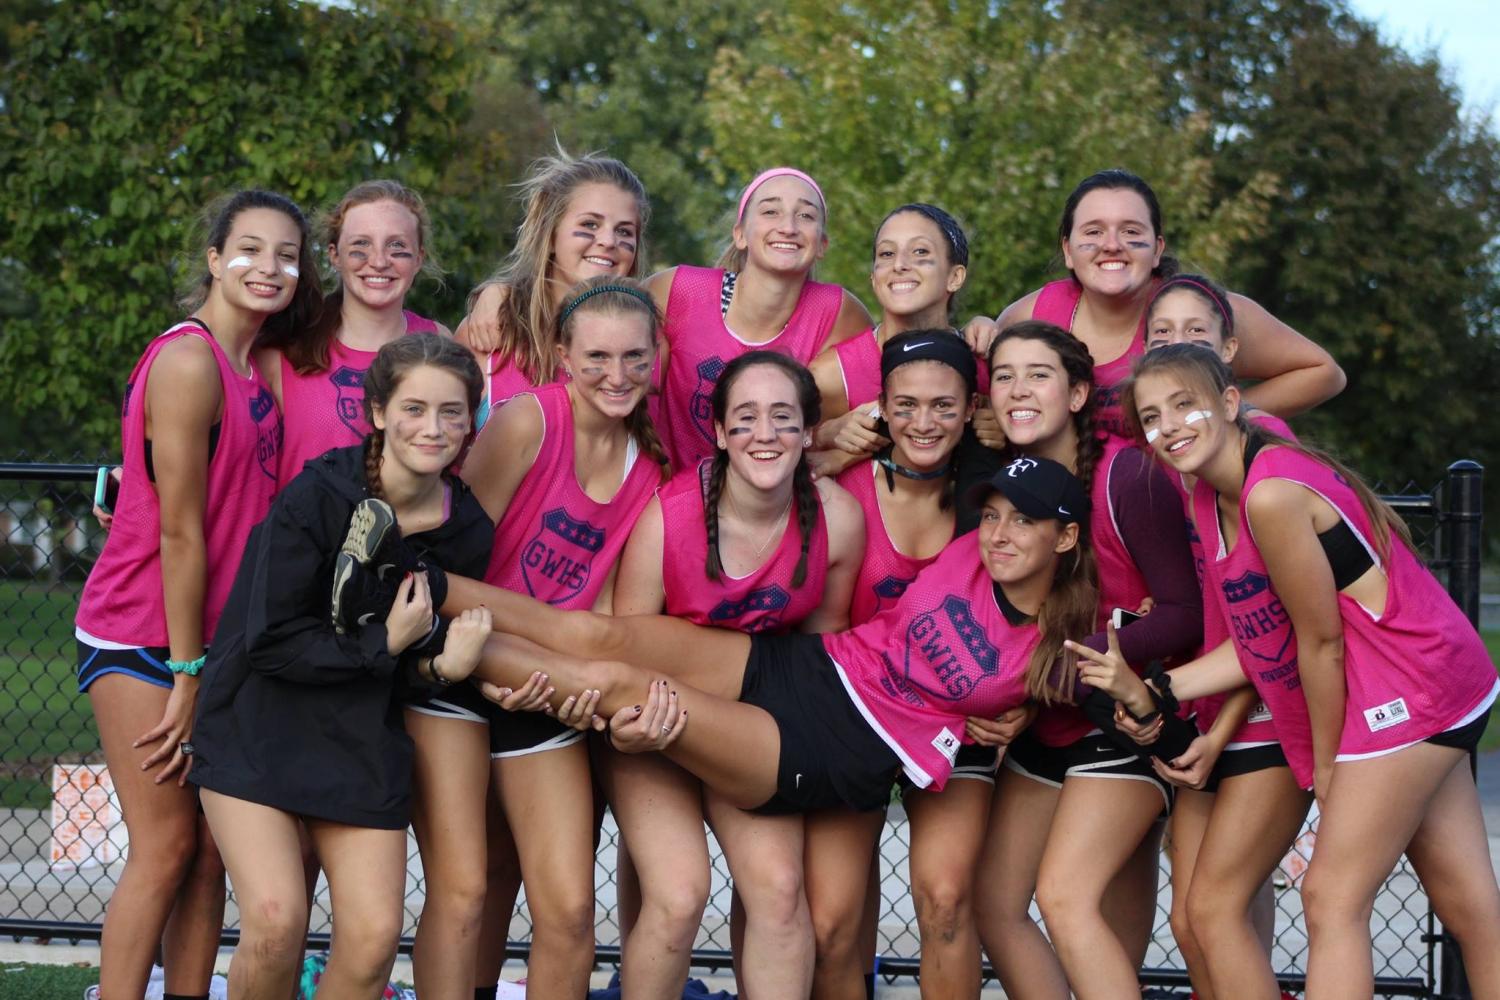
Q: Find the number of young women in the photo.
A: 14